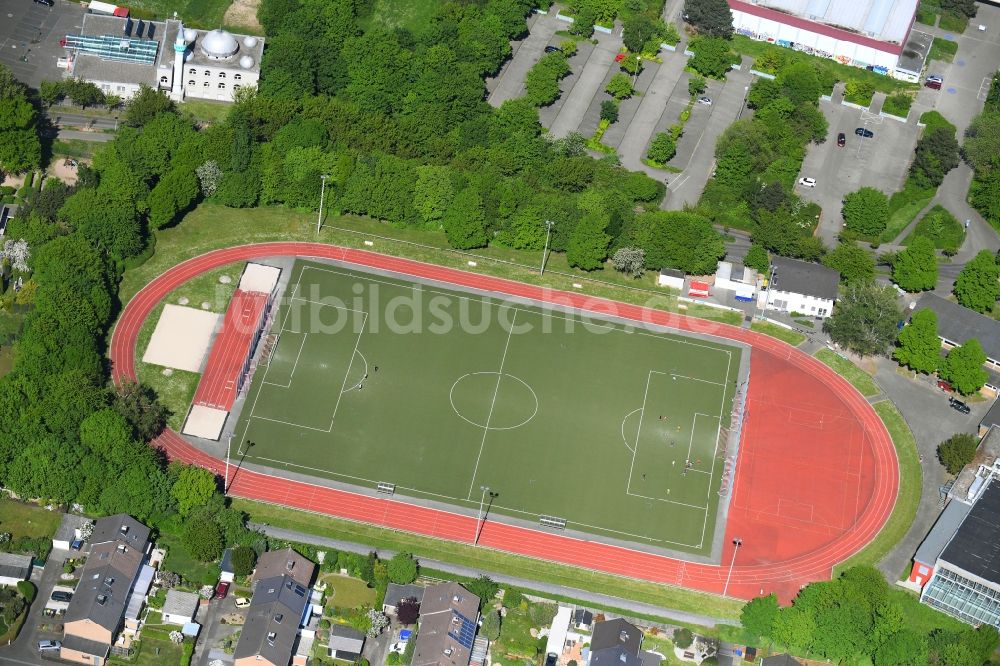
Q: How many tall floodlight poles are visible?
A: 6